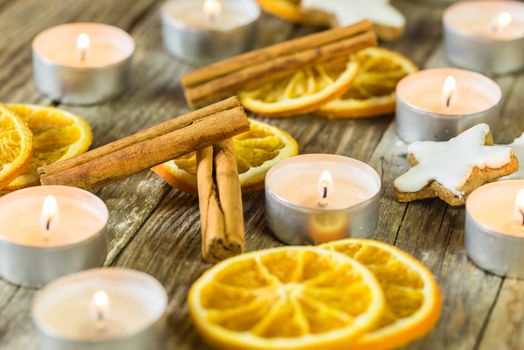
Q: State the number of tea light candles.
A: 8